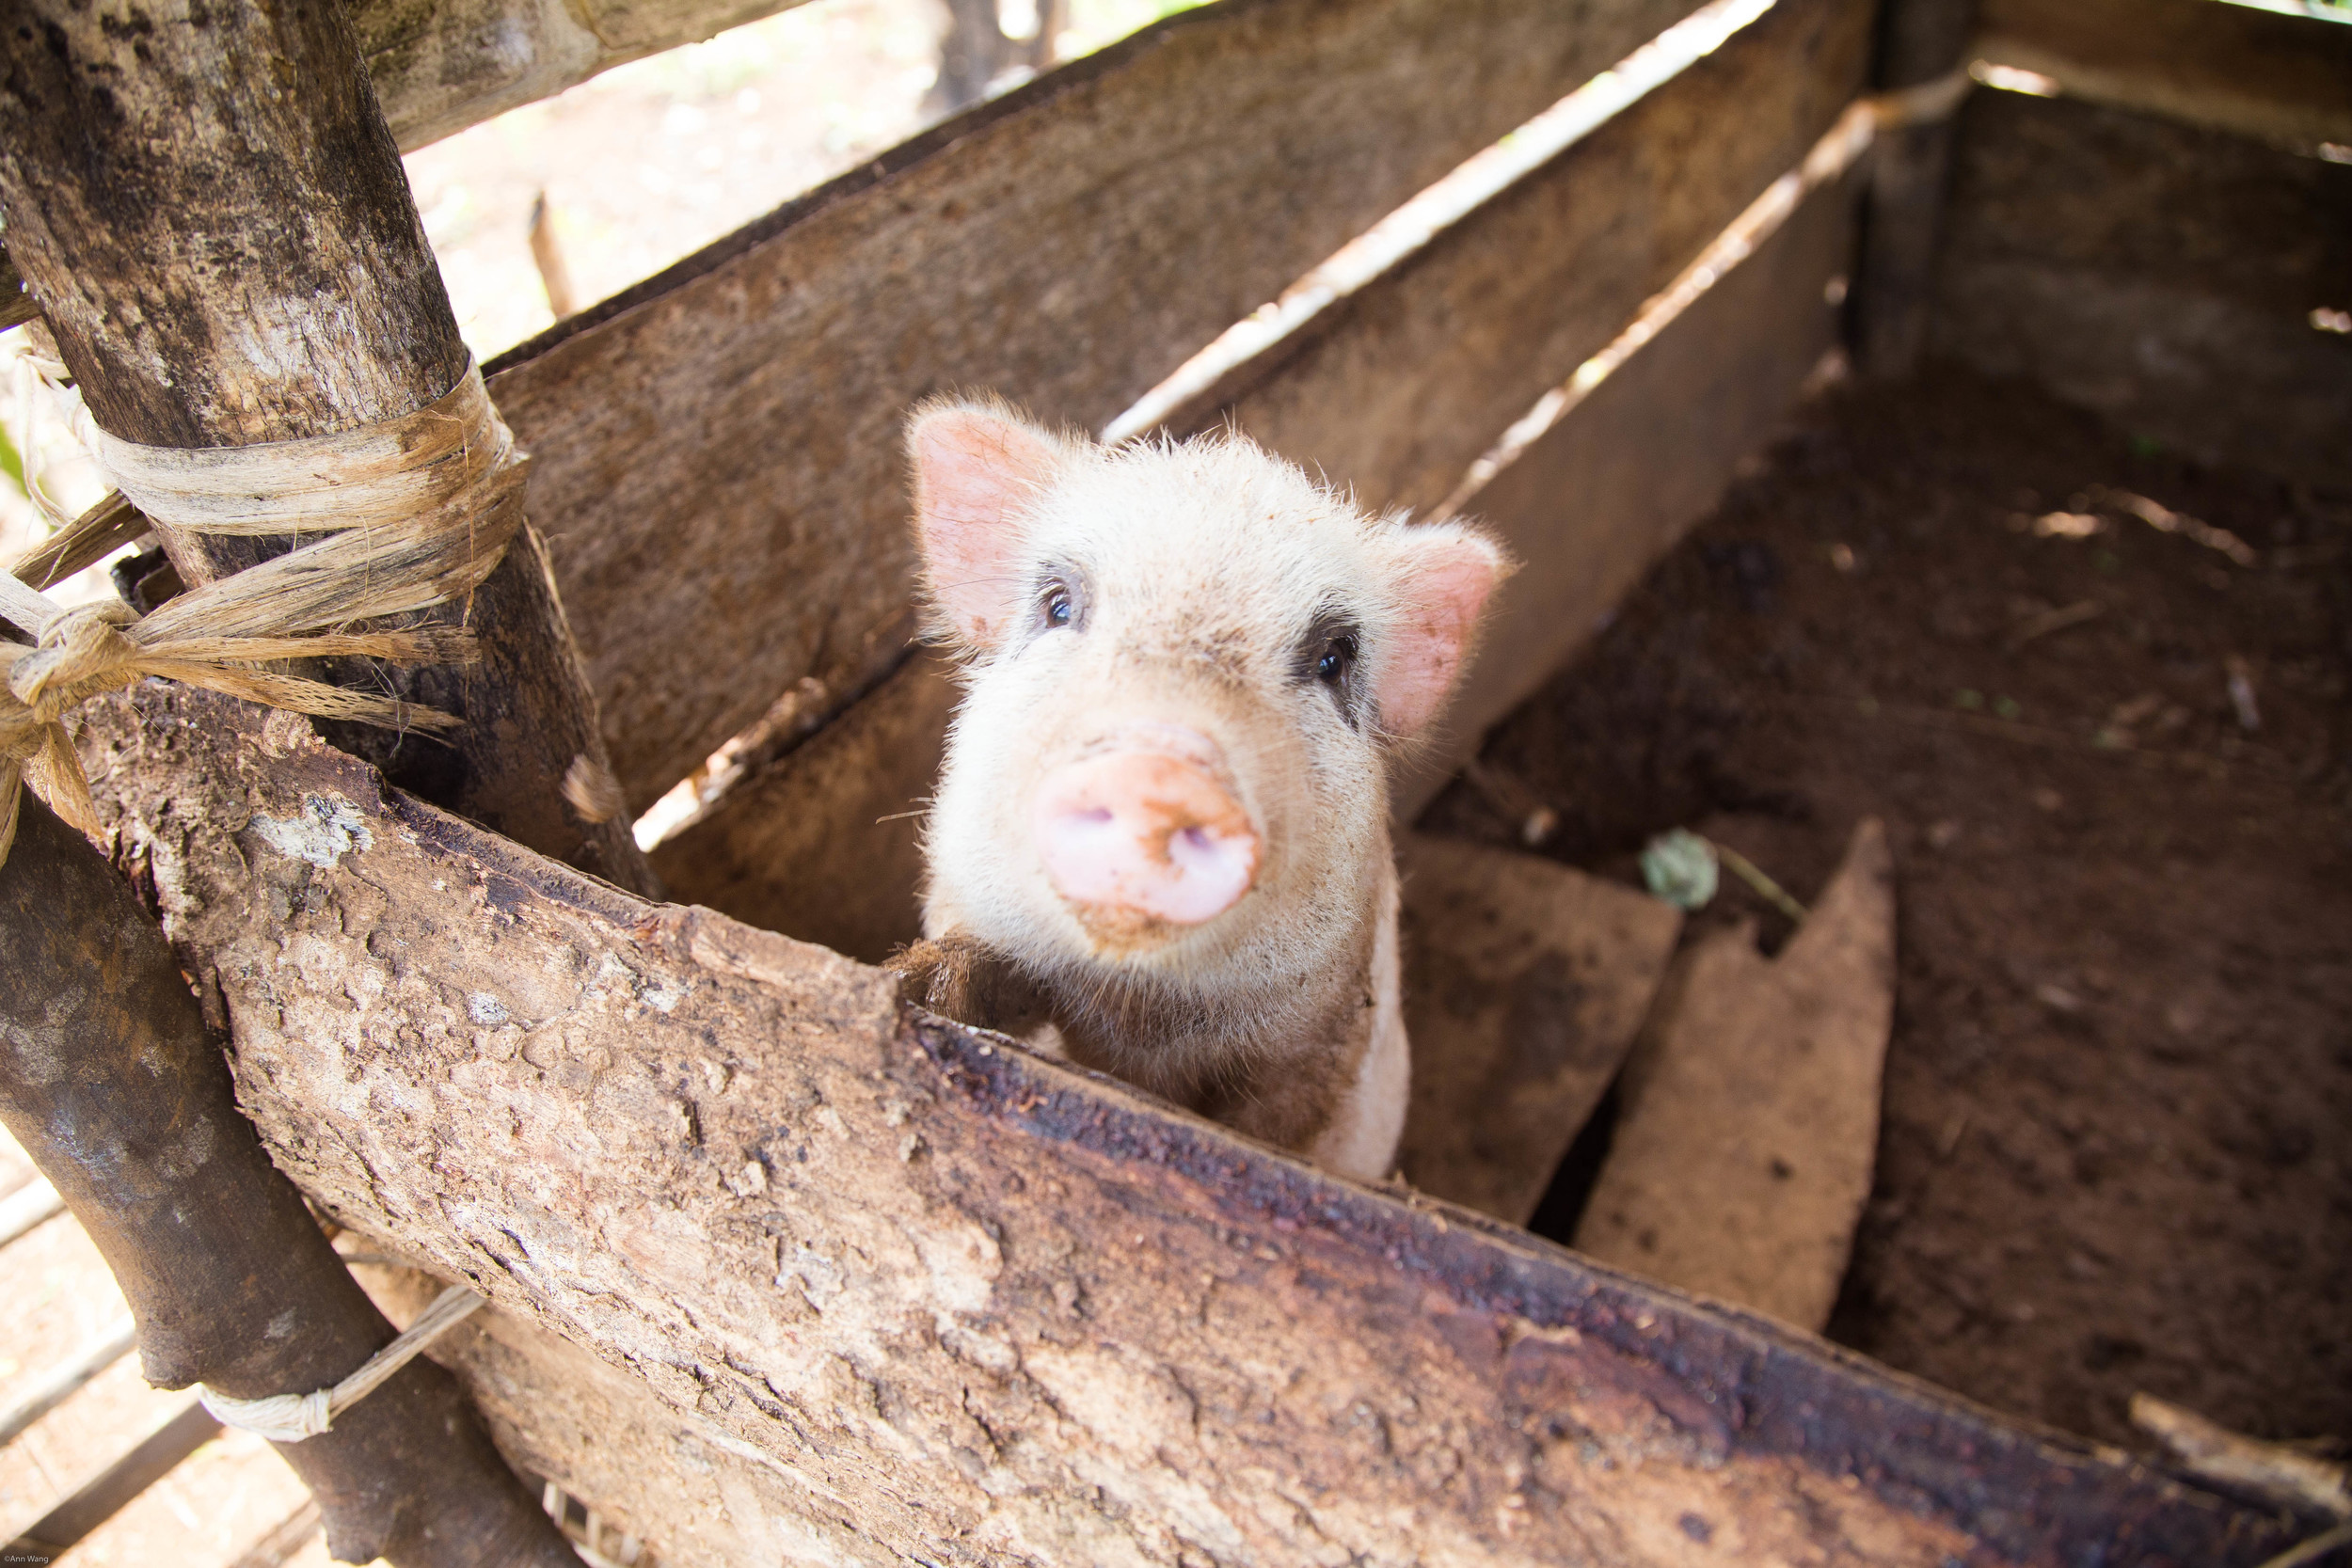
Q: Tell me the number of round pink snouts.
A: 1